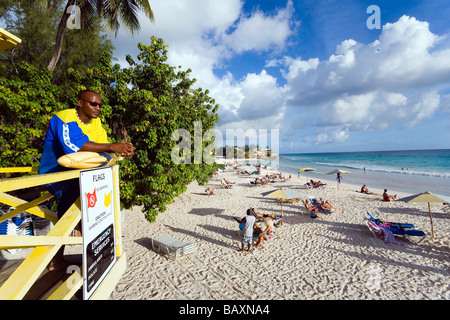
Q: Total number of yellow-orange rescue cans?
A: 1